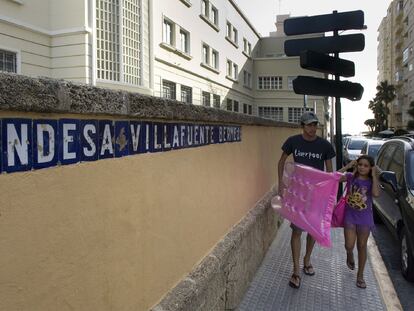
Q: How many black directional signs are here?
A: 4